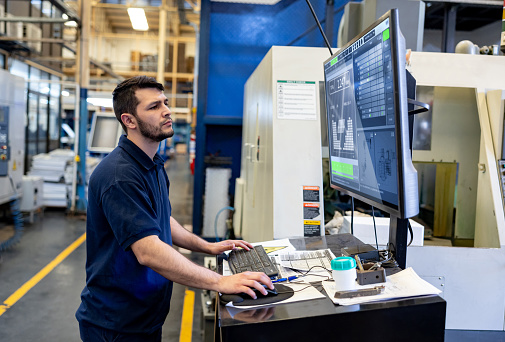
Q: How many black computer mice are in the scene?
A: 1